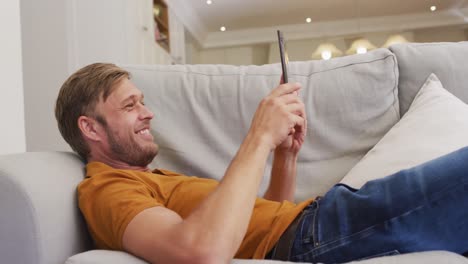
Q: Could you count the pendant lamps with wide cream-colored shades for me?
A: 3